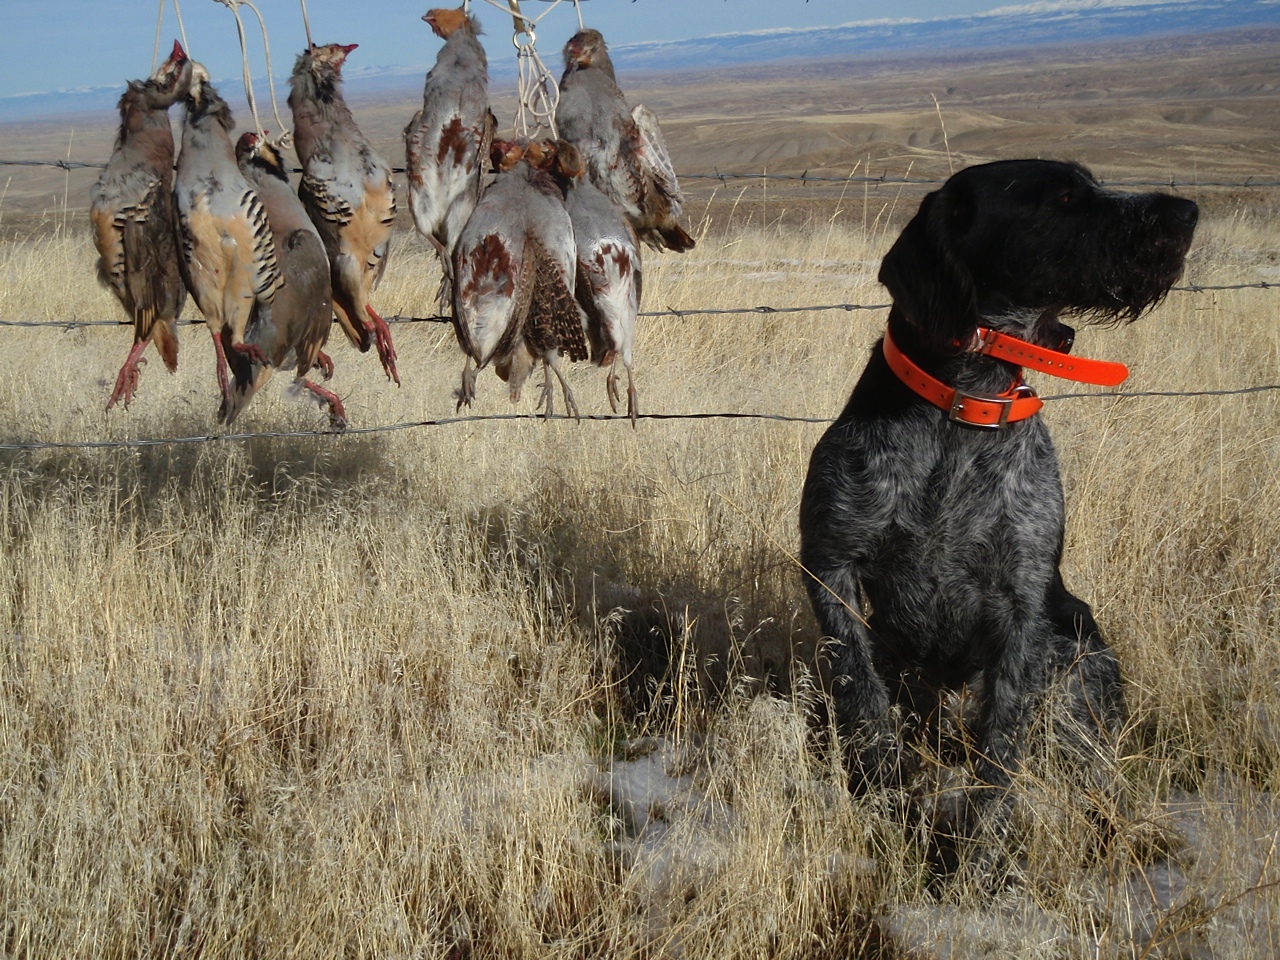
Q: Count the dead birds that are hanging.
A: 9